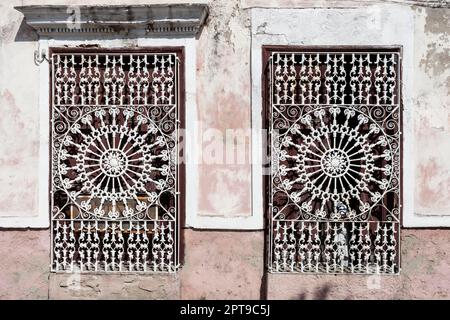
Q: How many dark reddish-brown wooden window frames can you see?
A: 2